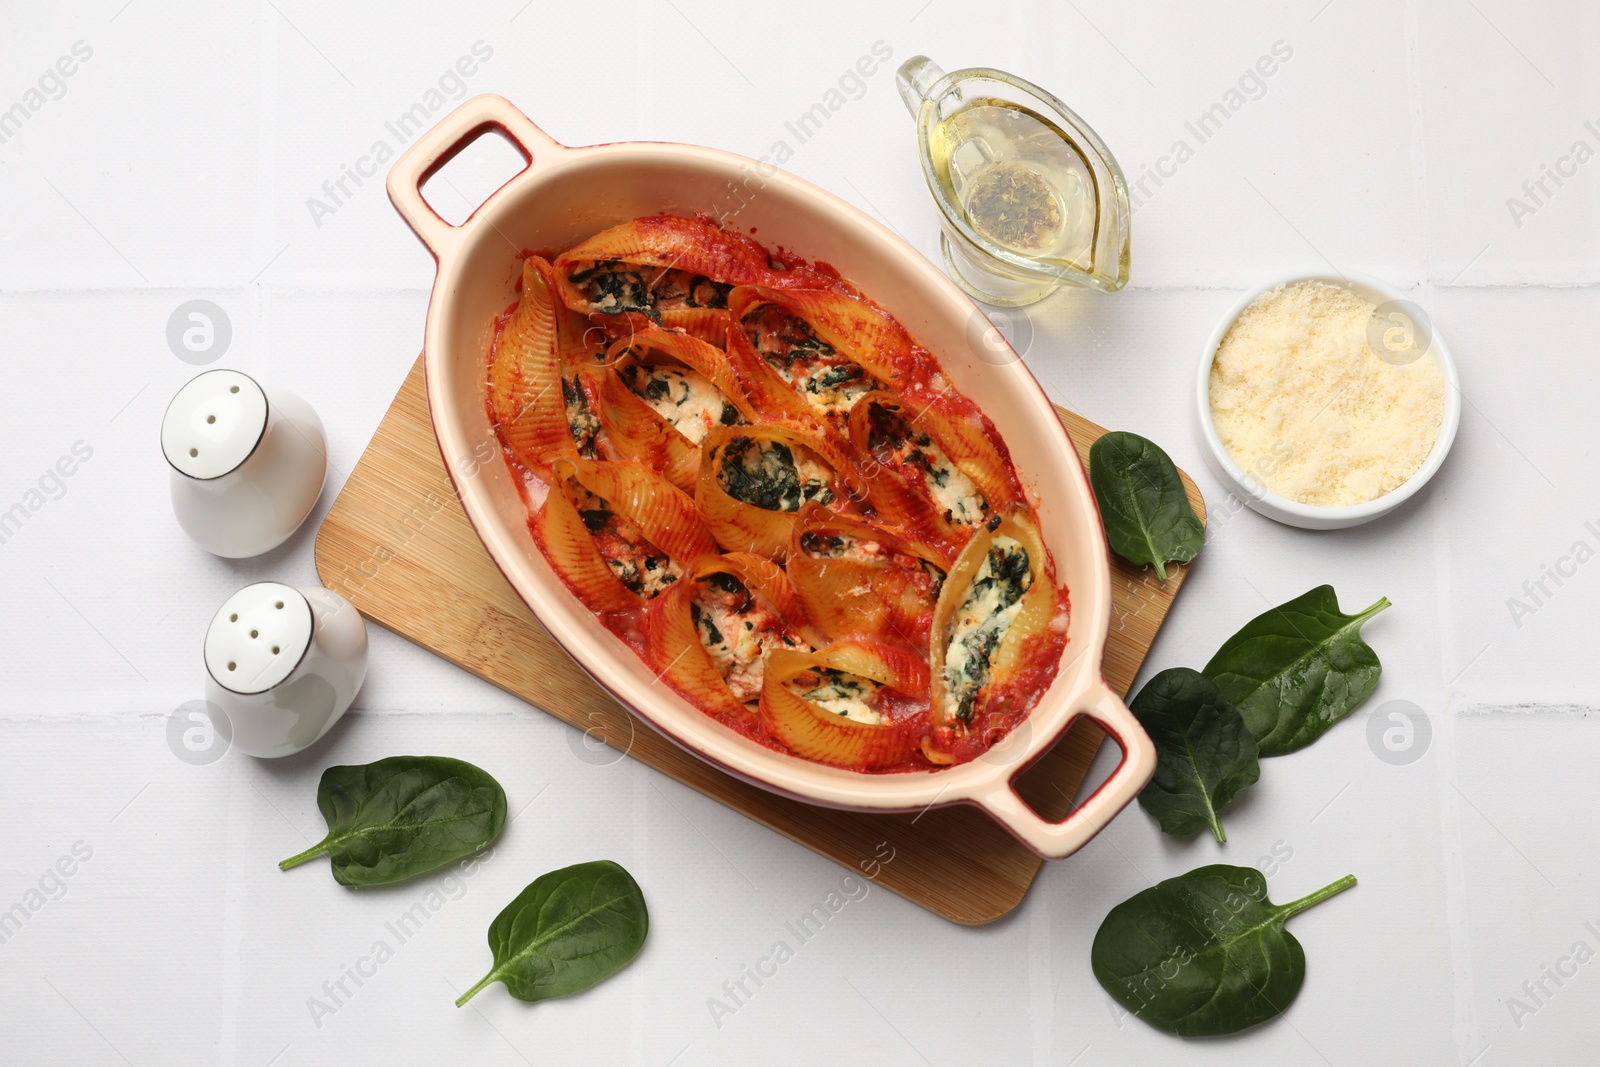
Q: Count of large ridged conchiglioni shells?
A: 11